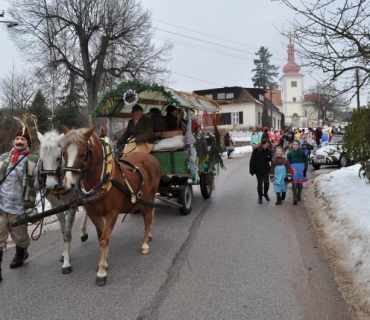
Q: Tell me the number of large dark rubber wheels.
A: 2